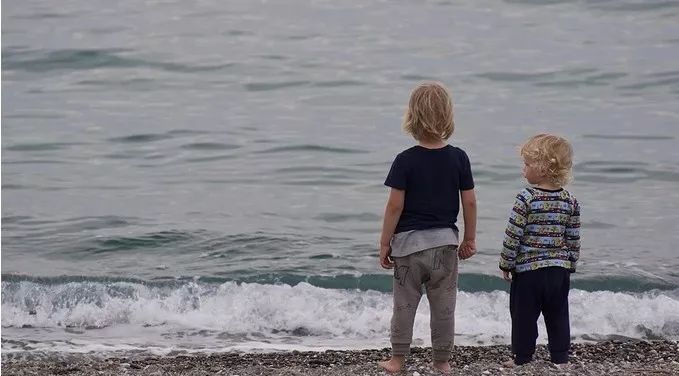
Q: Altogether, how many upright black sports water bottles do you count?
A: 0